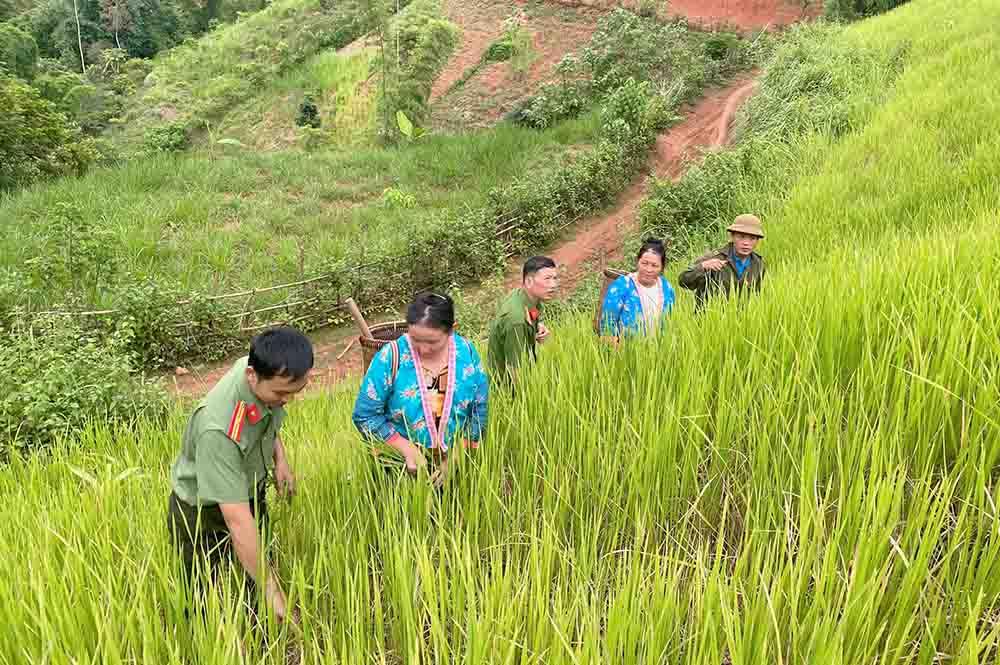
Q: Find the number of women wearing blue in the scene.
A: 2